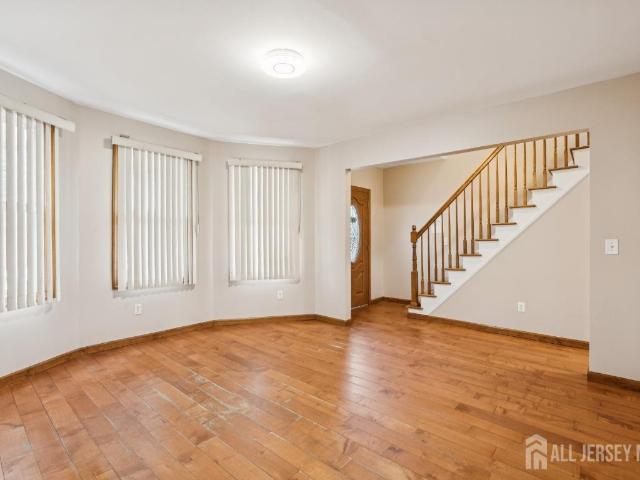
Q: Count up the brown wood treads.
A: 11